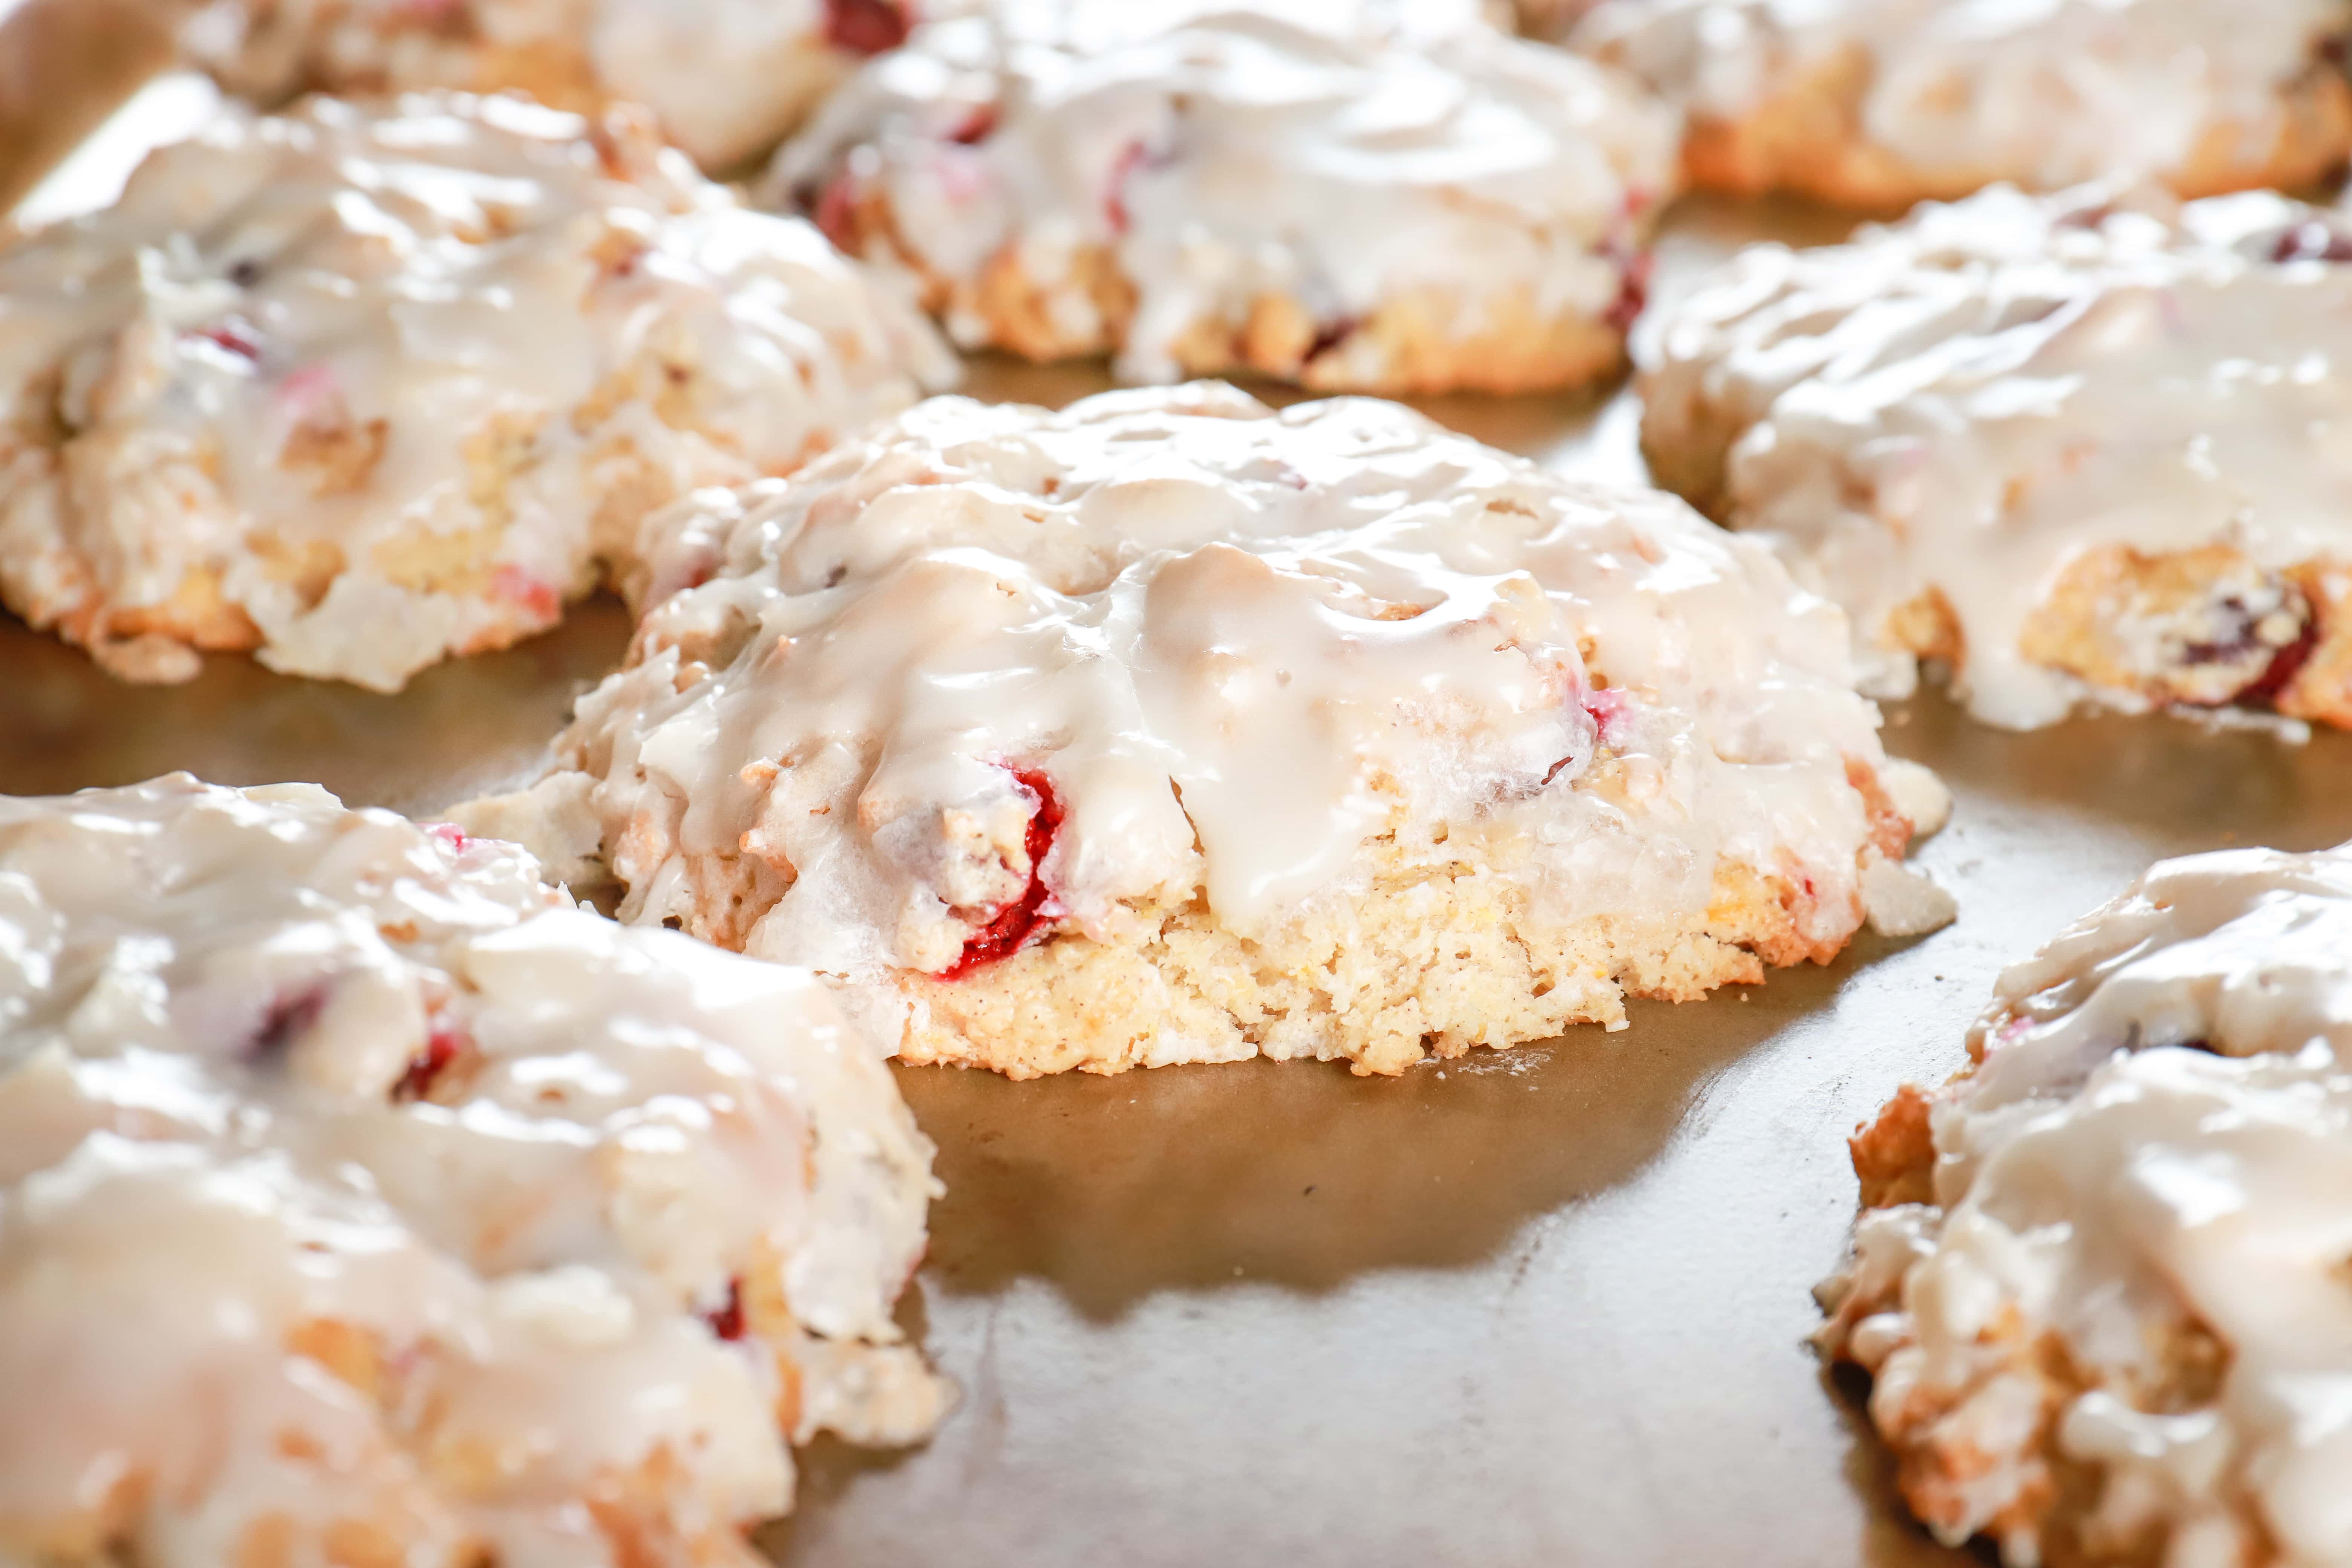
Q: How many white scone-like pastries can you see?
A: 8